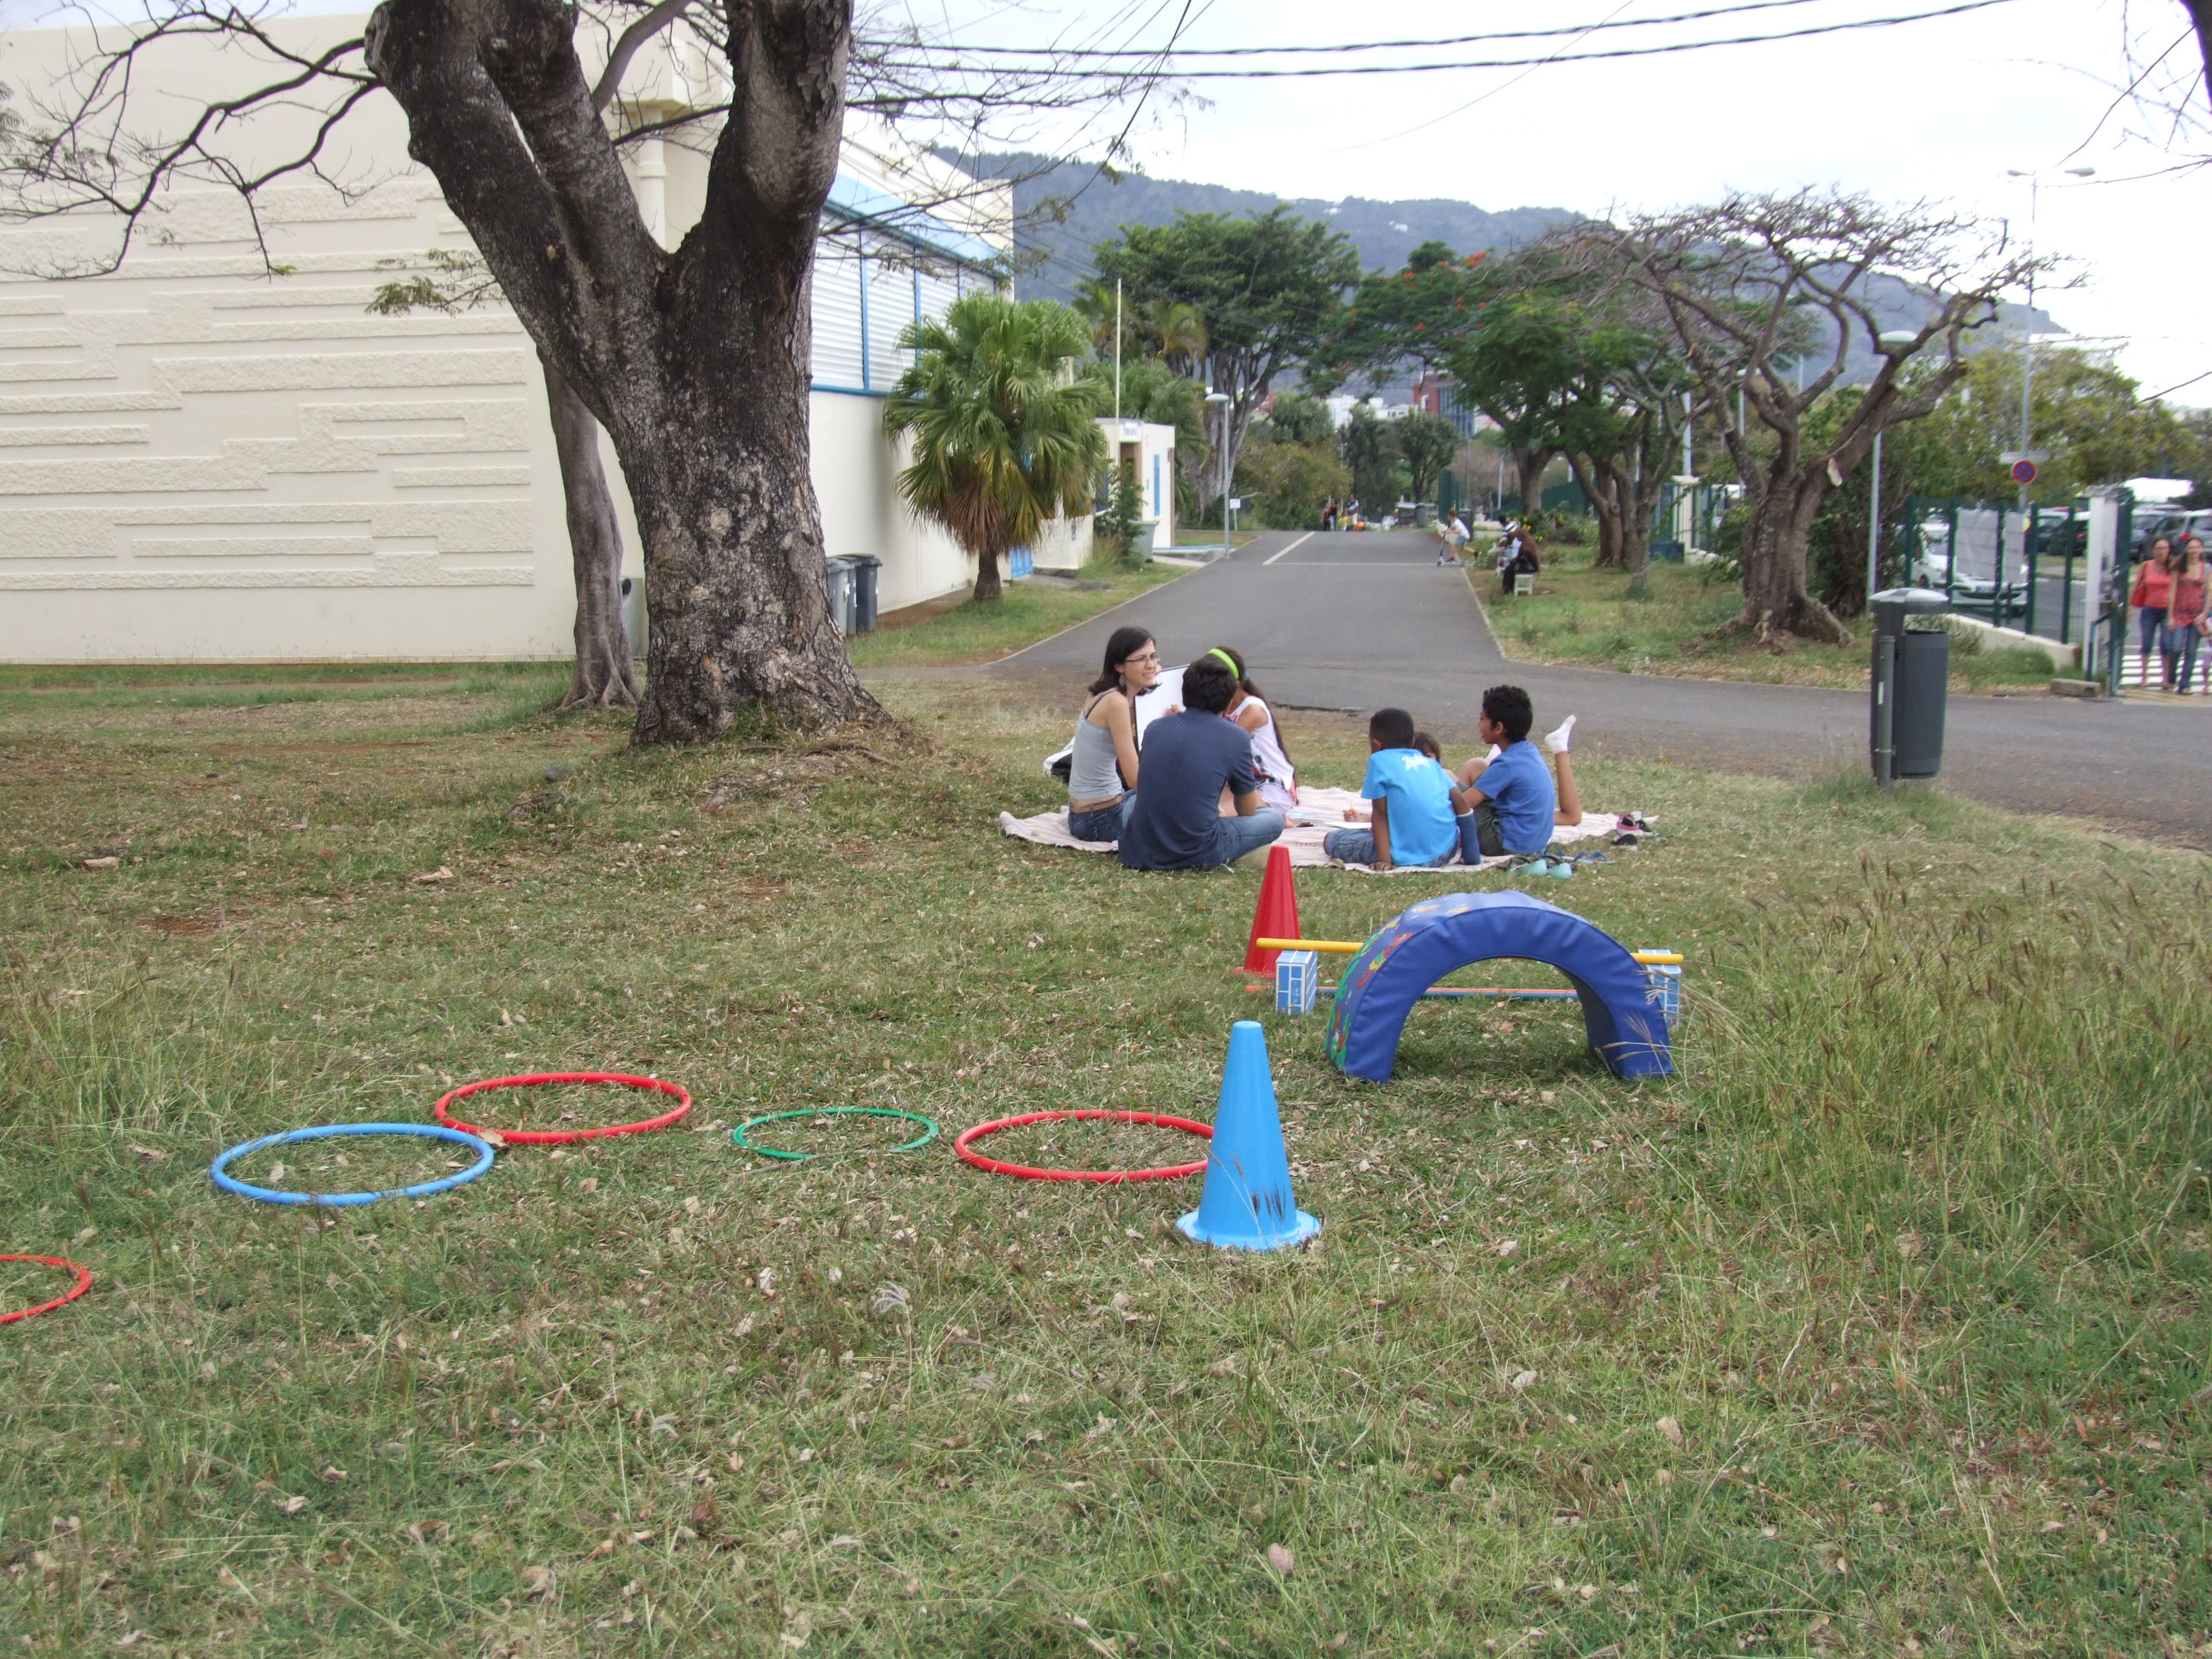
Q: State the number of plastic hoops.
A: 5